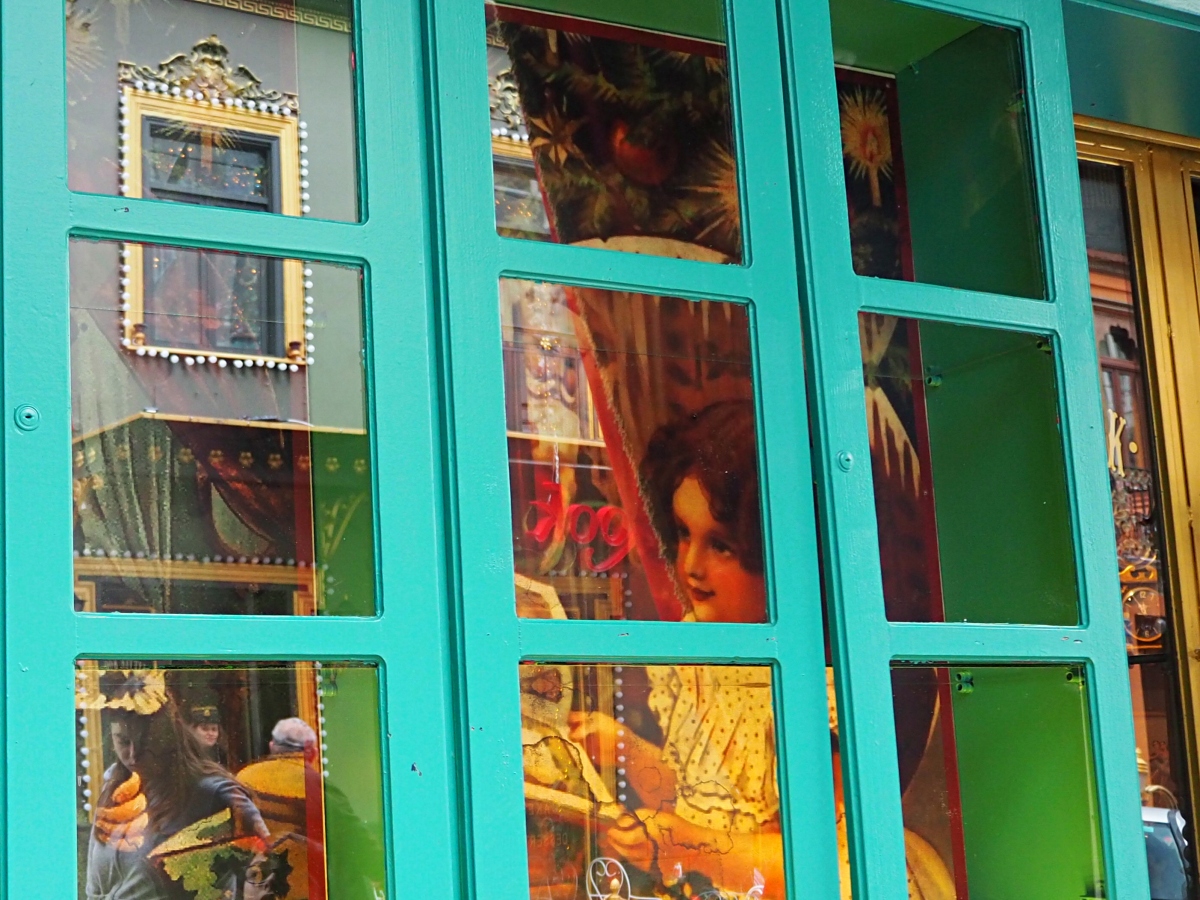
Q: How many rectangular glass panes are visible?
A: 9